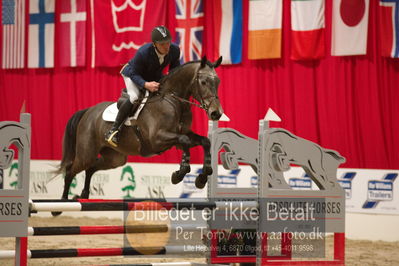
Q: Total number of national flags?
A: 9